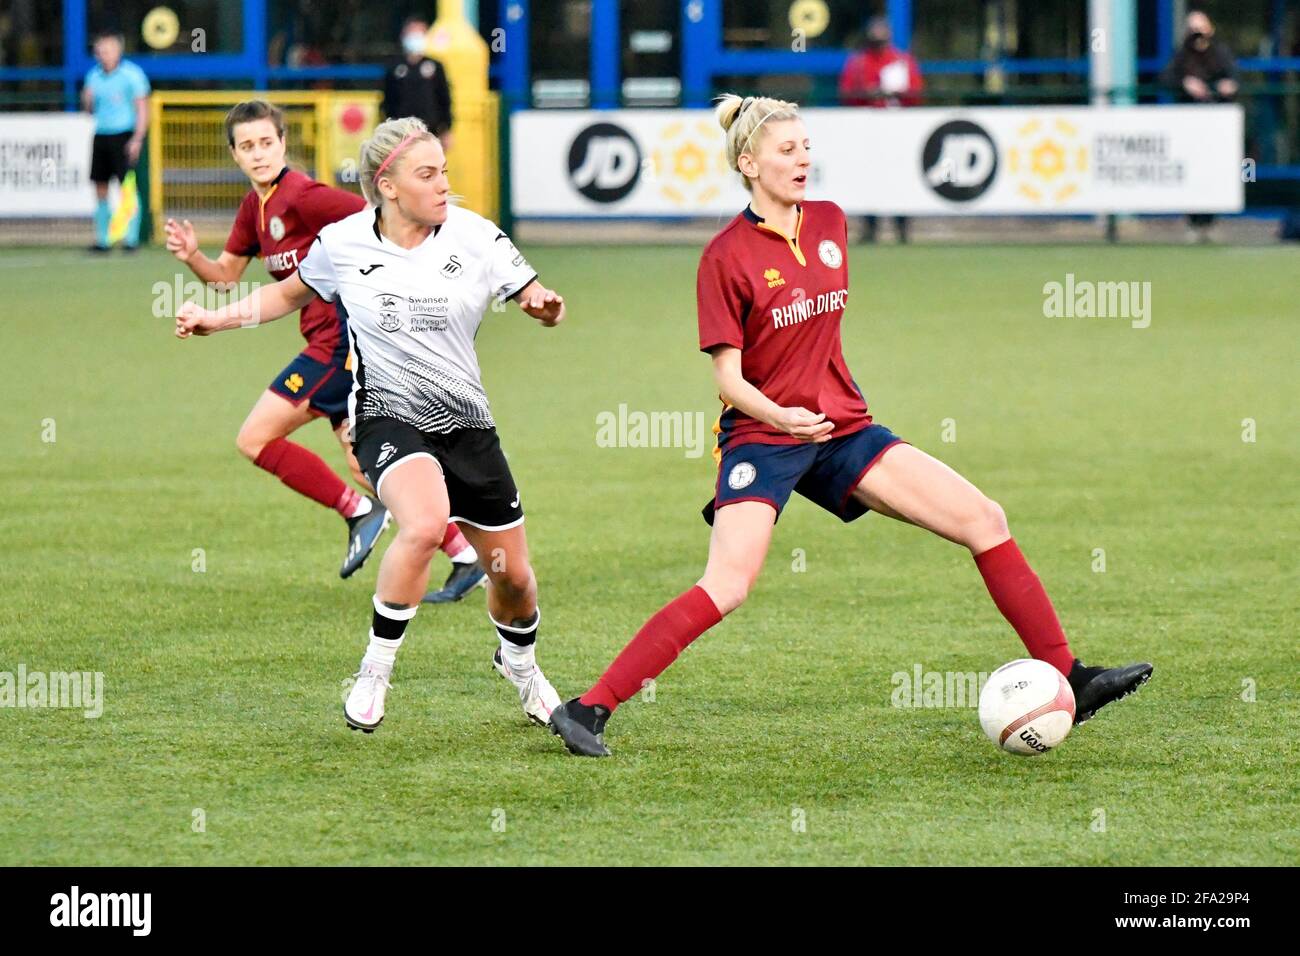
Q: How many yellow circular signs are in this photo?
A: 2